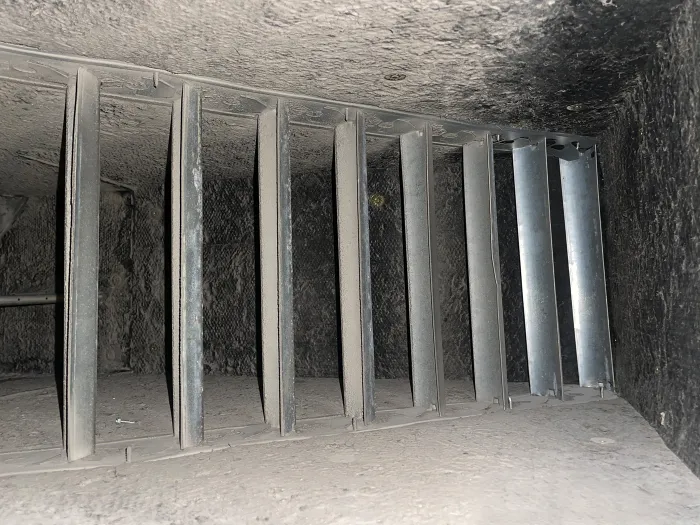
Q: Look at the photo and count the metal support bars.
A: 8